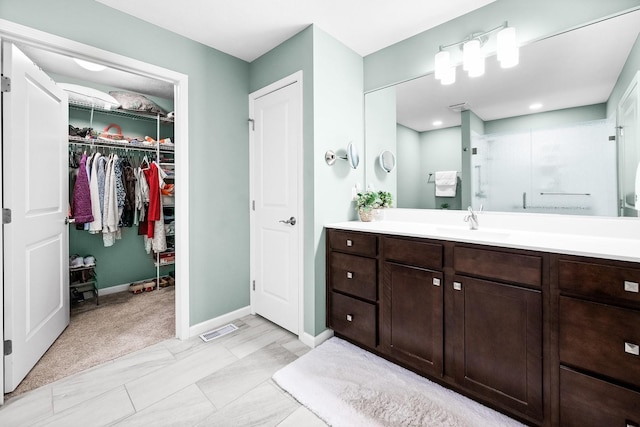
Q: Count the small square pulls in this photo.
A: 7